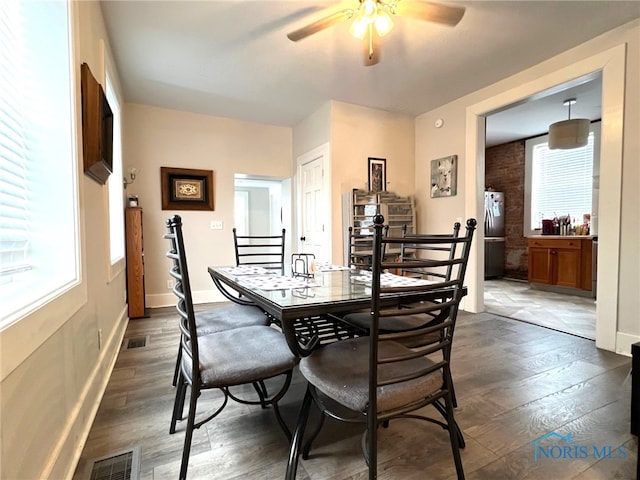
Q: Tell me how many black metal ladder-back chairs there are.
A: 6